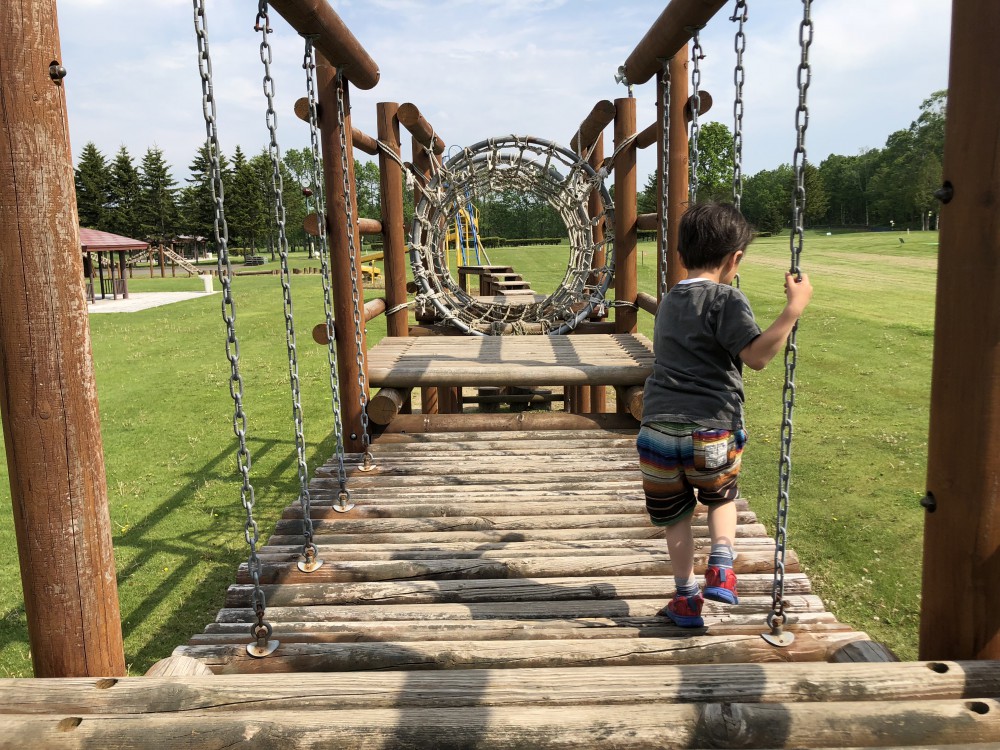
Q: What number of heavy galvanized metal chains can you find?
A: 8